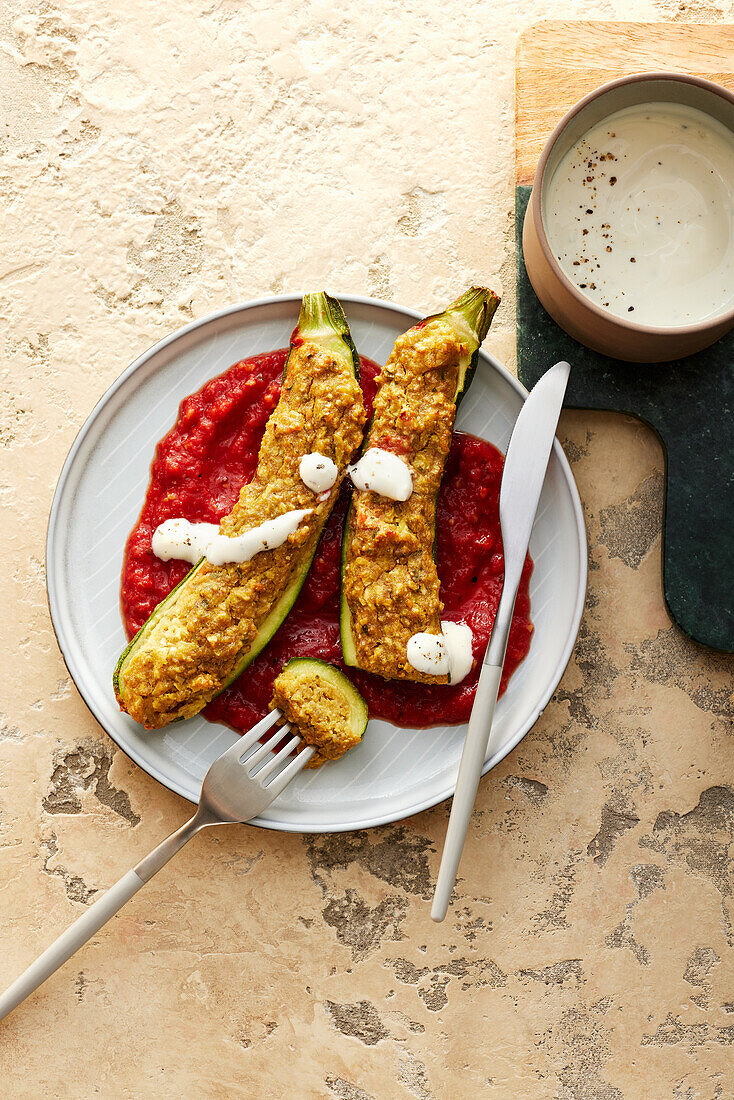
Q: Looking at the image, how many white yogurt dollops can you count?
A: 4